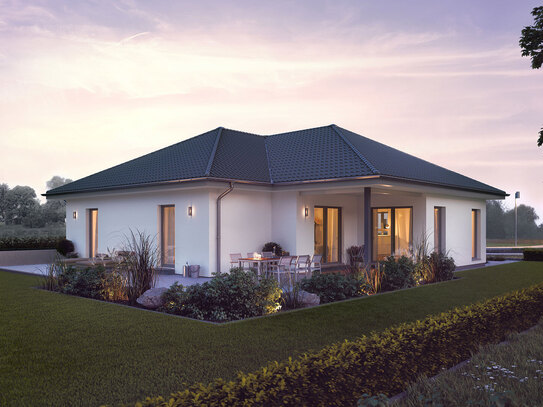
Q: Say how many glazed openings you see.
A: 6